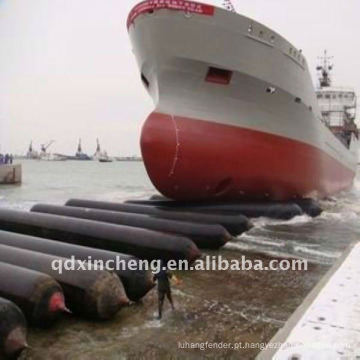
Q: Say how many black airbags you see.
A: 9